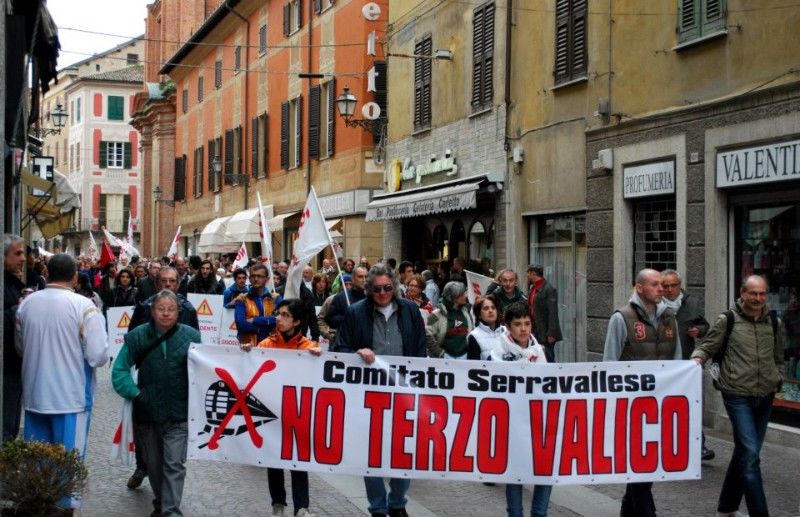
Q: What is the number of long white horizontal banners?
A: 1